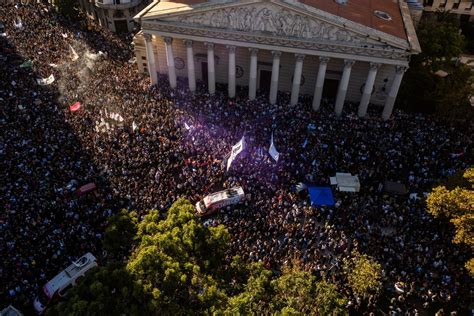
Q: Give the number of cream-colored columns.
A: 12